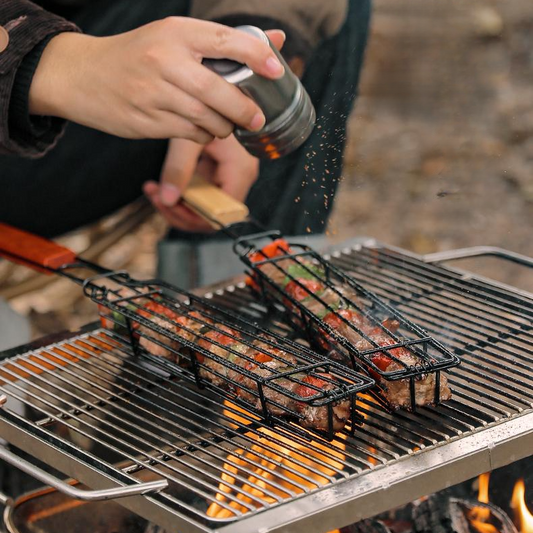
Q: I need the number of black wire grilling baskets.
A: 2